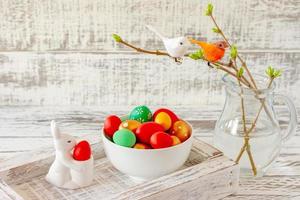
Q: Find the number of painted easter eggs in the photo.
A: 12